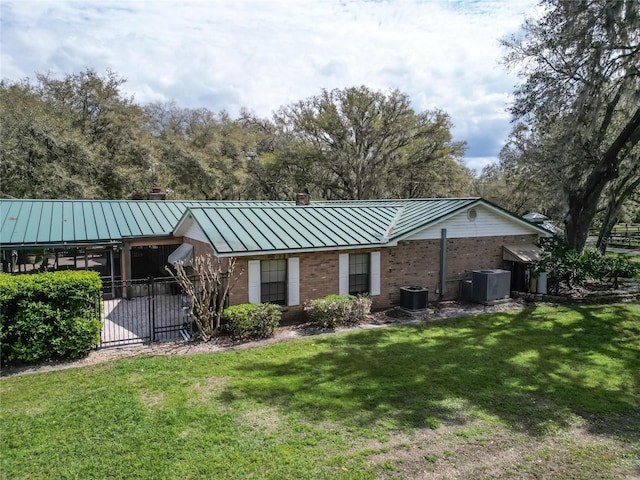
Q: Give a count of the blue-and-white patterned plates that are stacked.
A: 0